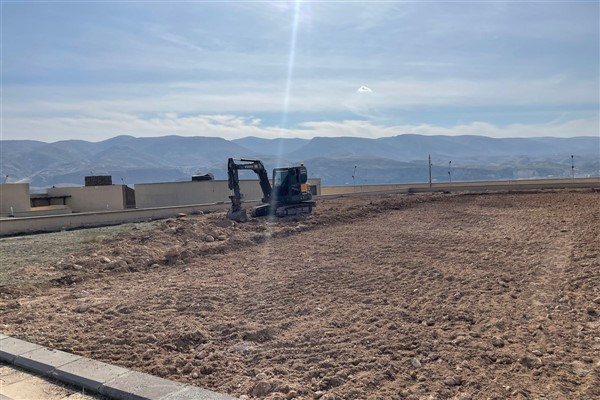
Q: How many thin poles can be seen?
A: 4